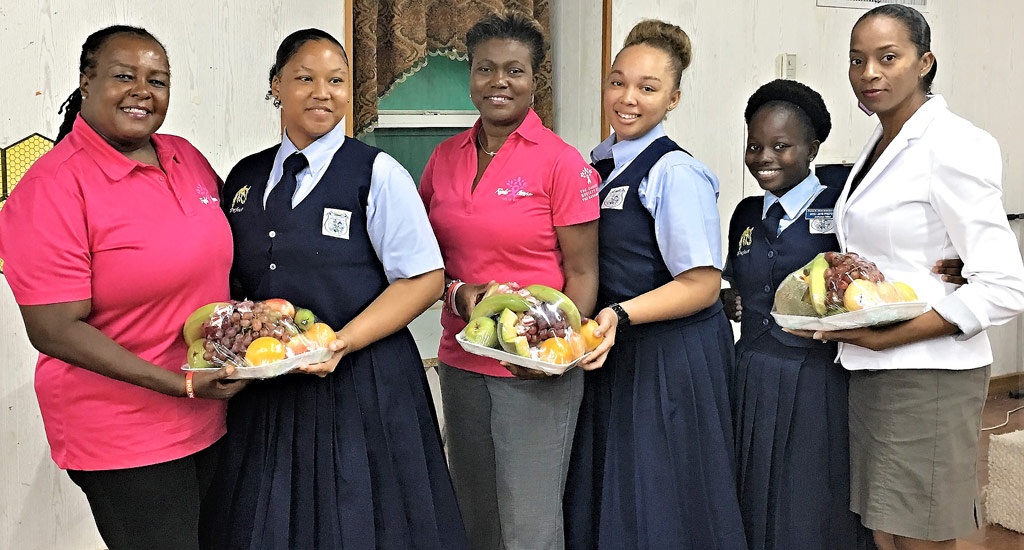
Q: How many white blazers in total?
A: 1